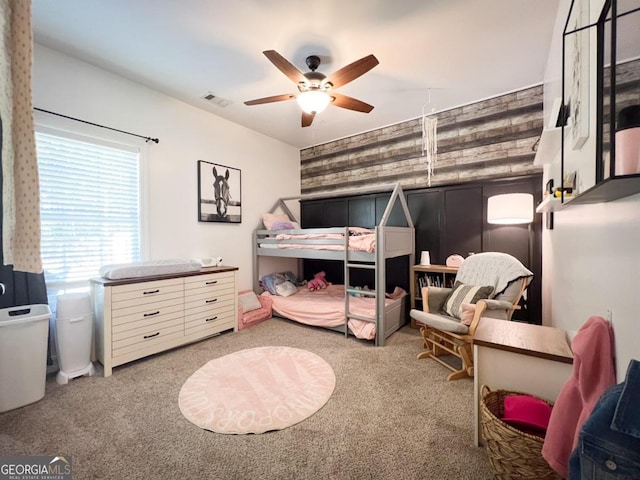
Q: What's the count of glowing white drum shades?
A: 1